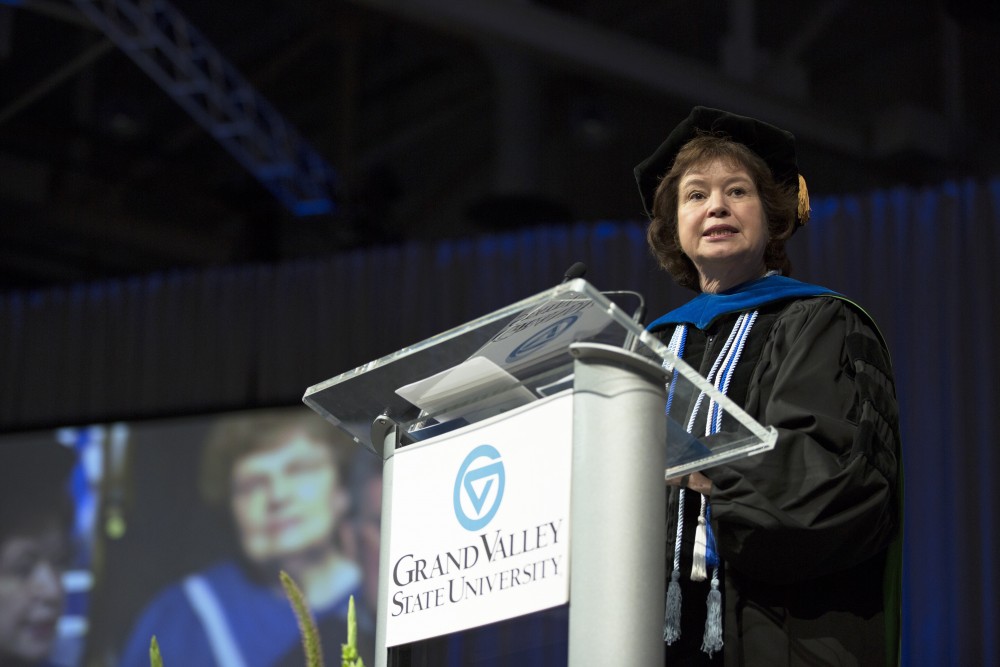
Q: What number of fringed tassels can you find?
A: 5